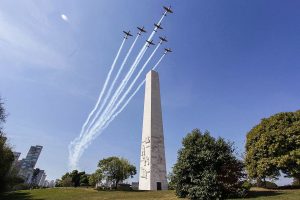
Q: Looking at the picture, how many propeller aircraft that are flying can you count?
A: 7